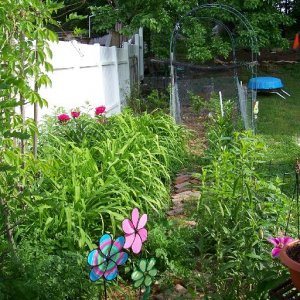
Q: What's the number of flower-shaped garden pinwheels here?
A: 3